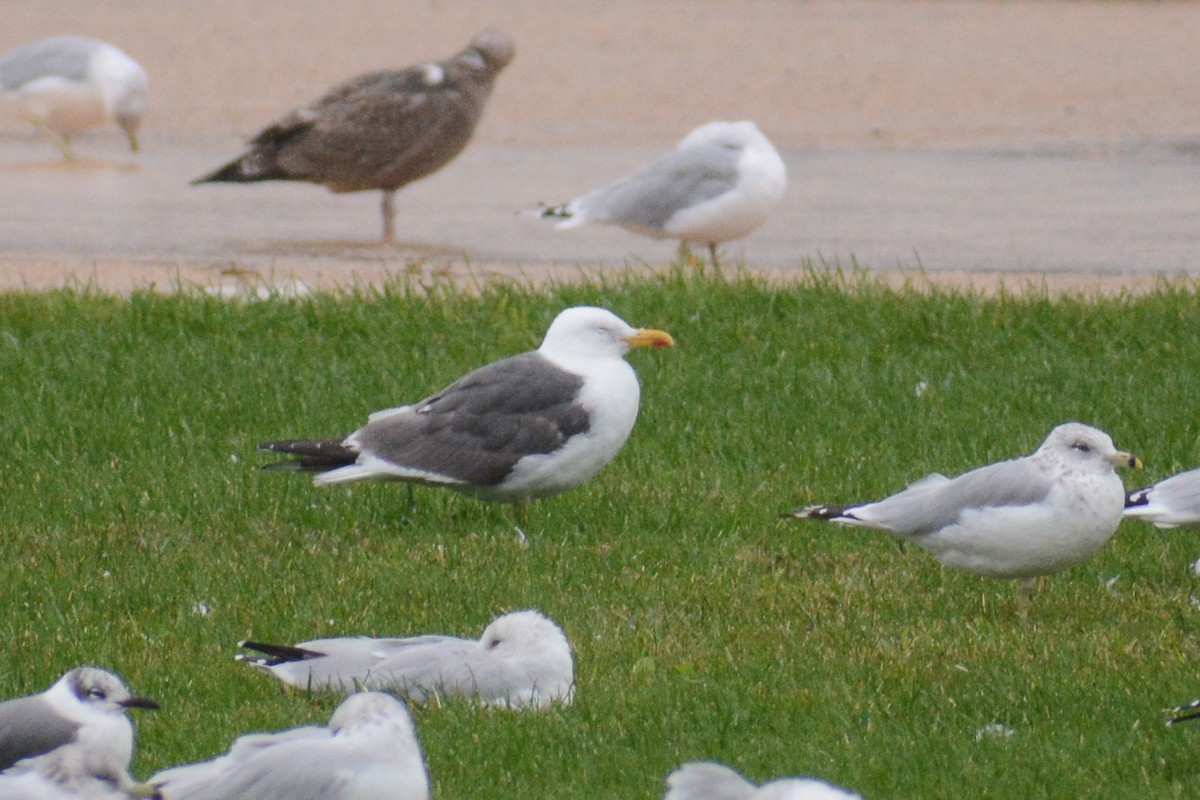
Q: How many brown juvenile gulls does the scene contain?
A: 1